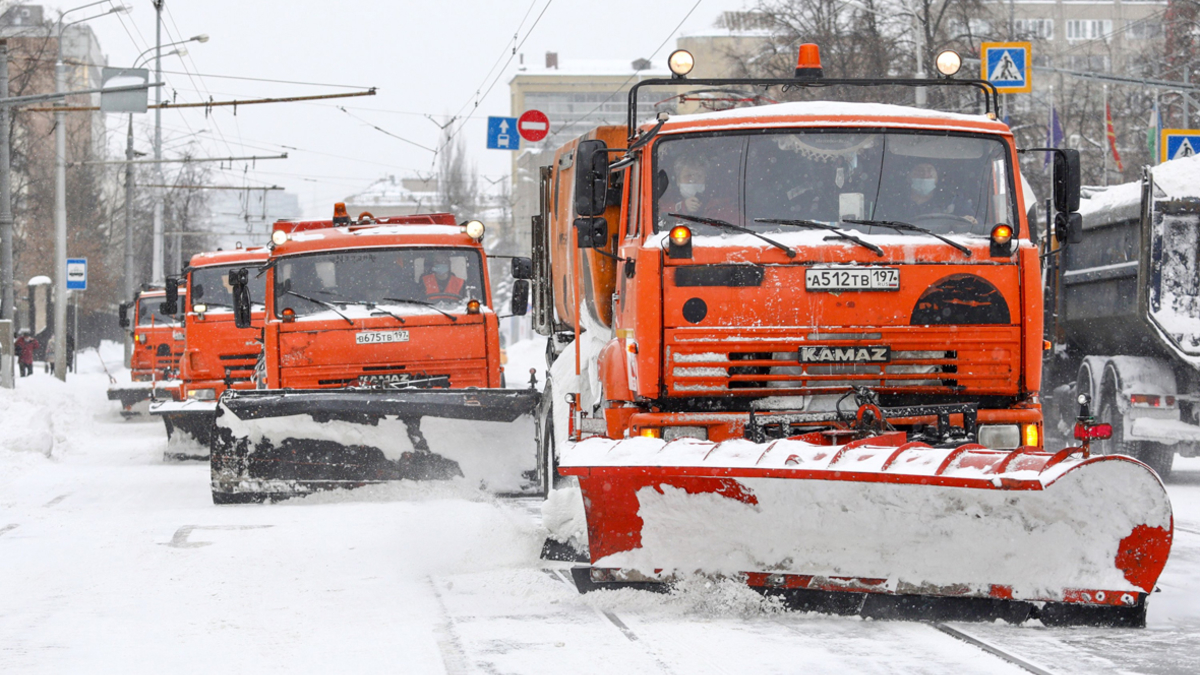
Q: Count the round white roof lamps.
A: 4